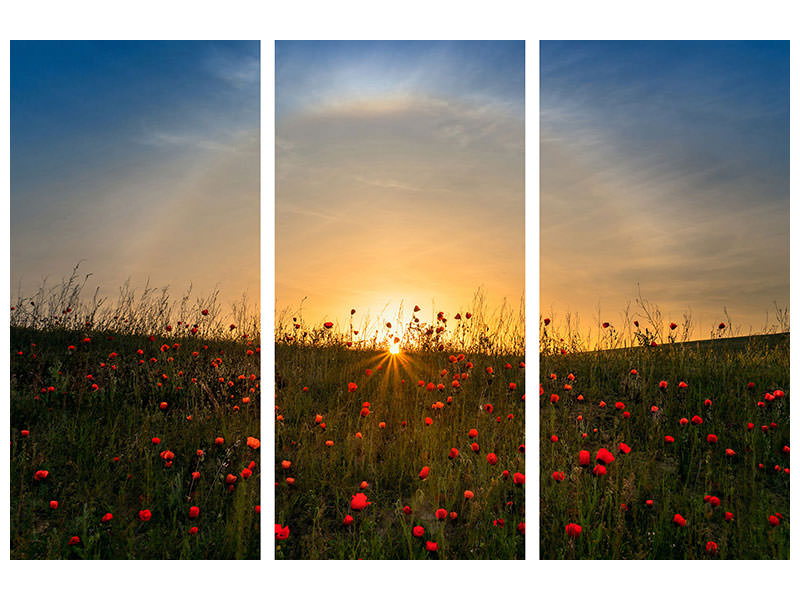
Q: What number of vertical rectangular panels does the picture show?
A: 3